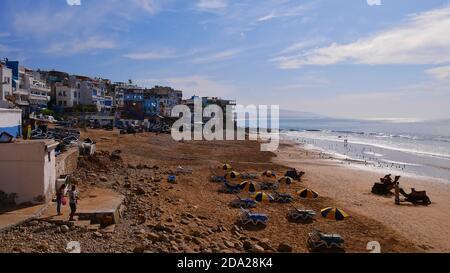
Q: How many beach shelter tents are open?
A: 8